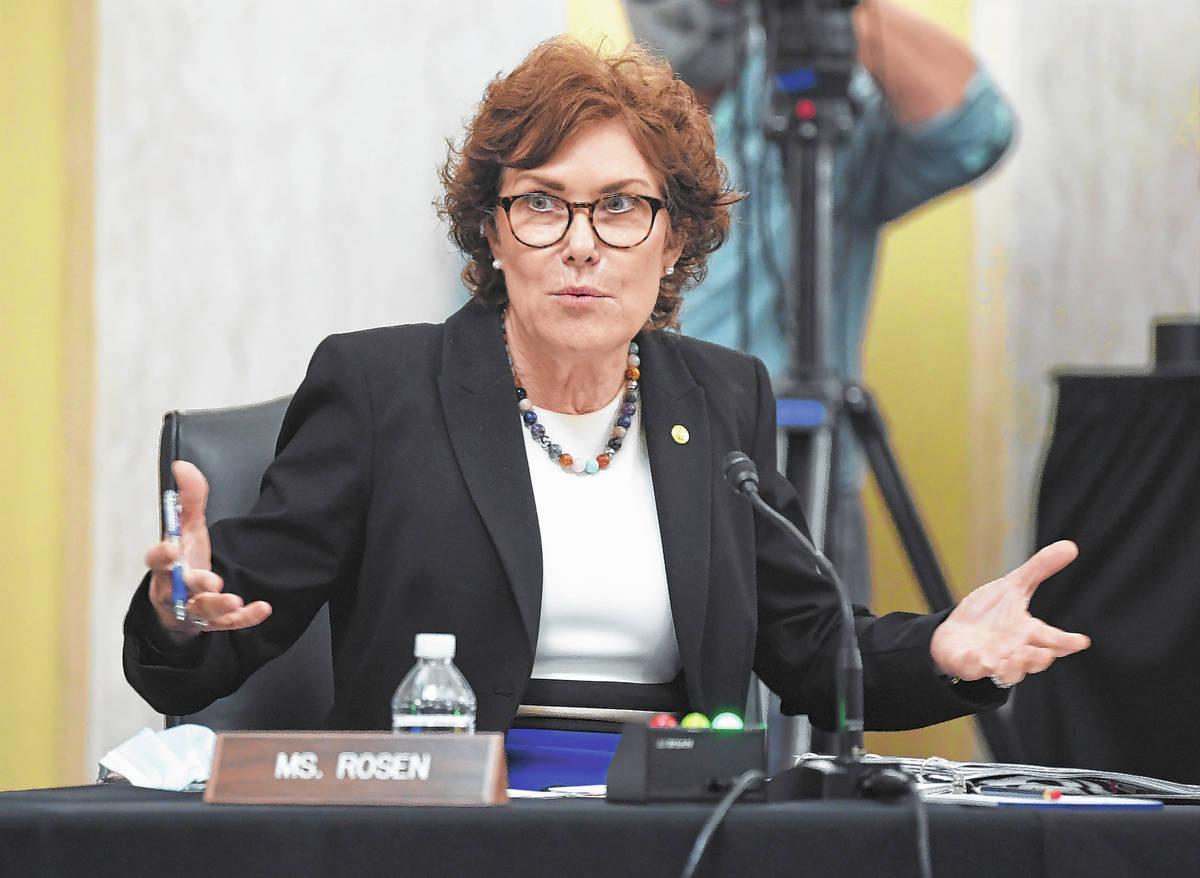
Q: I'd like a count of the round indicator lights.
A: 3